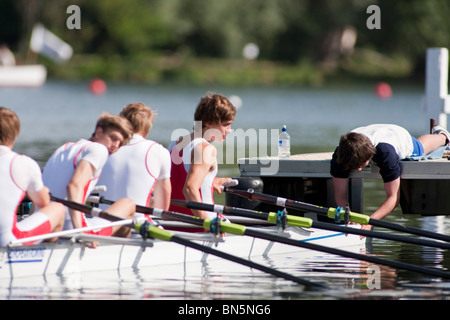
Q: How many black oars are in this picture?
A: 4